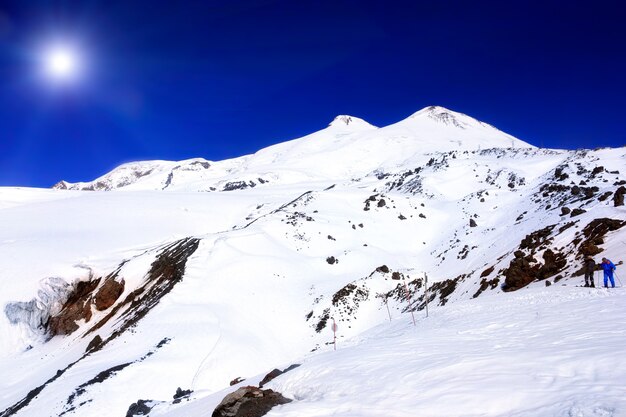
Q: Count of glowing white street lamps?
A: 0